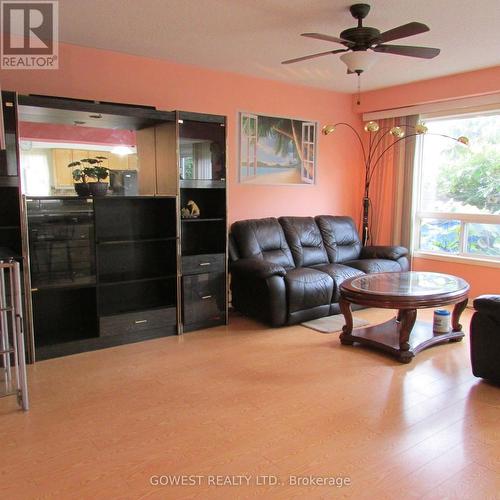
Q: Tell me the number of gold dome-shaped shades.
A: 5